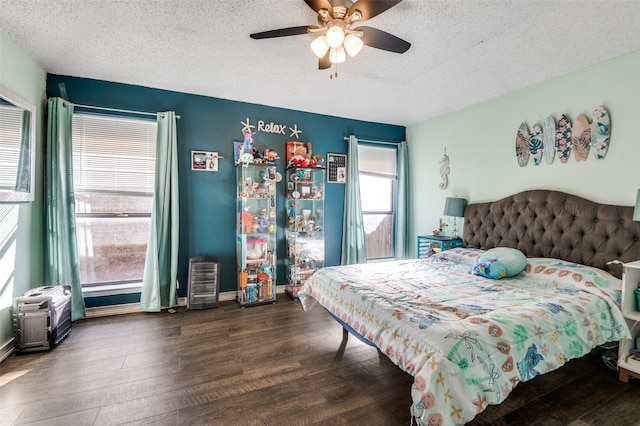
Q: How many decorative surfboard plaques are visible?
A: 6